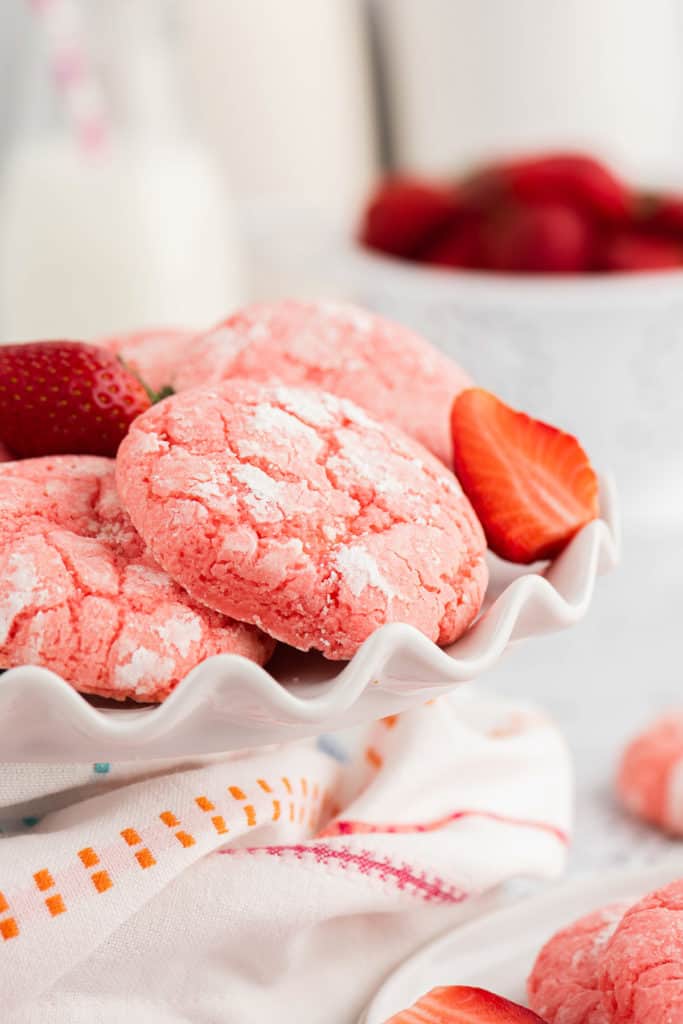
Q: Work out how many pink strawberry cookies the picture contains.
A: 7